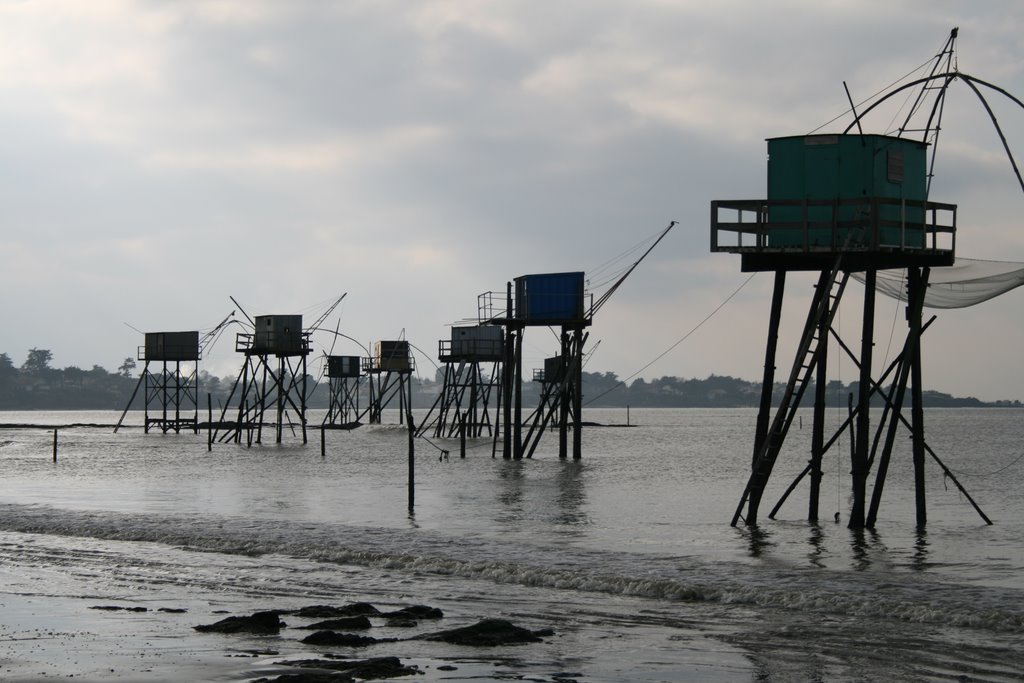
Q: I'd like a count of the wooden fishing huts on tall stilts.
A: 8